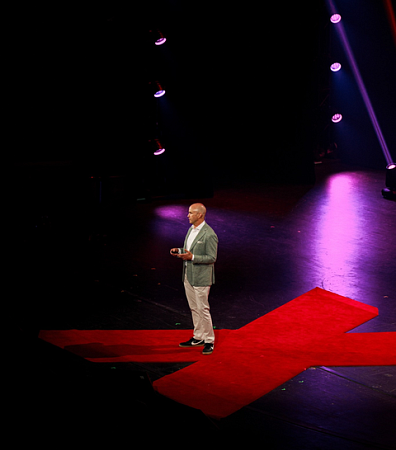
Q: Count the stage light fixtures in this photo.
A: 7